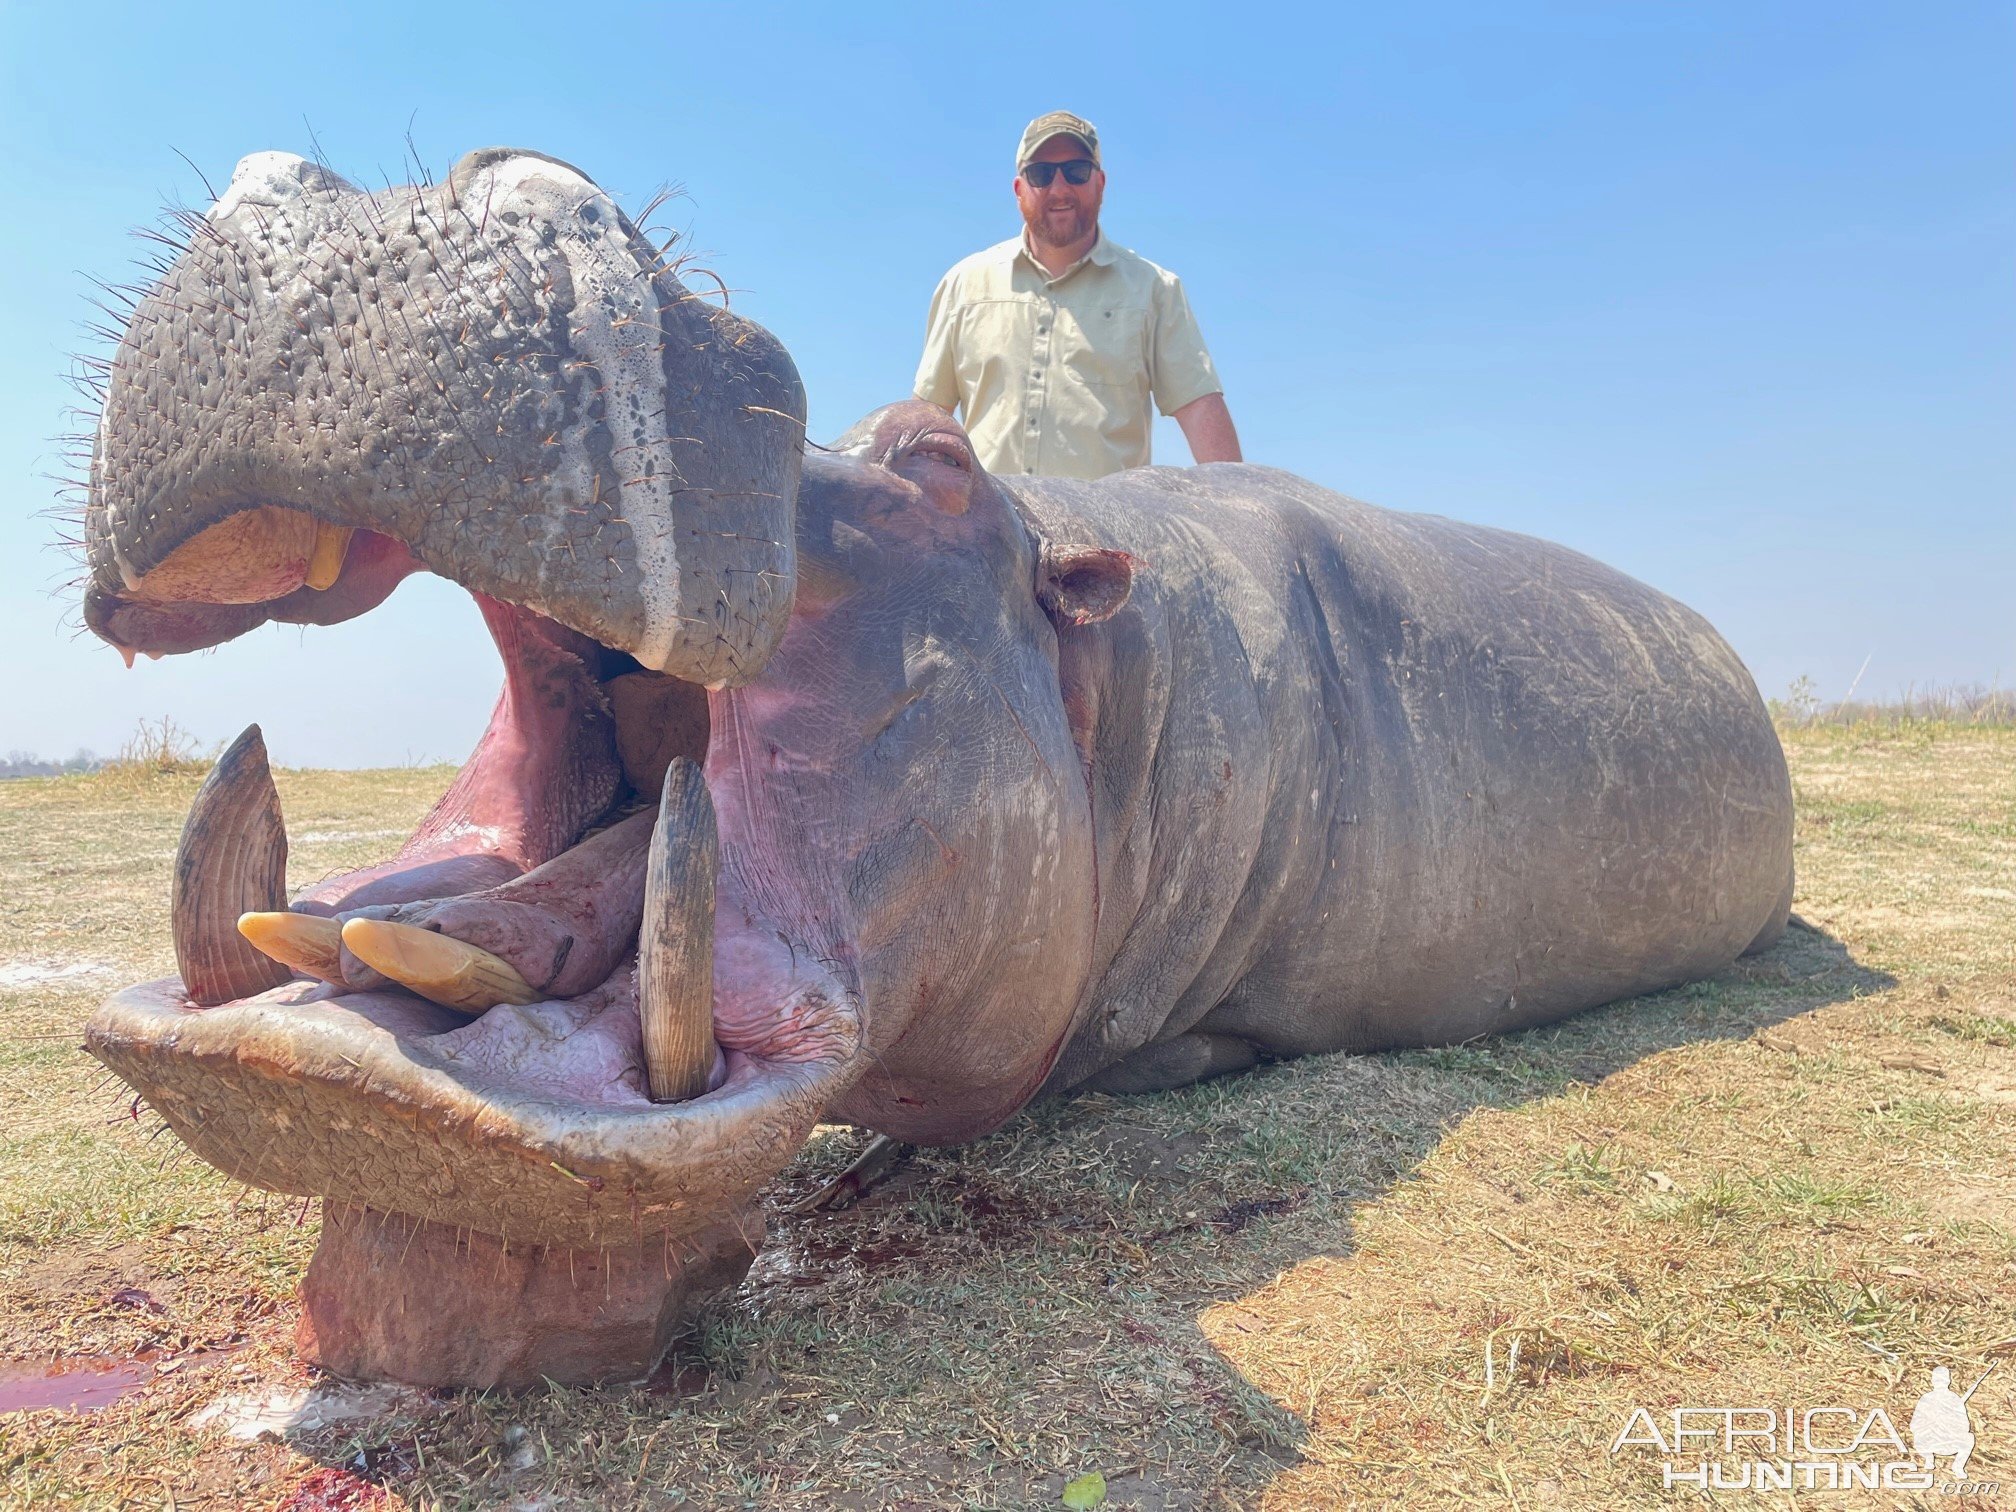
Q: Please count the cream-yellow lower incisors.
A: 2